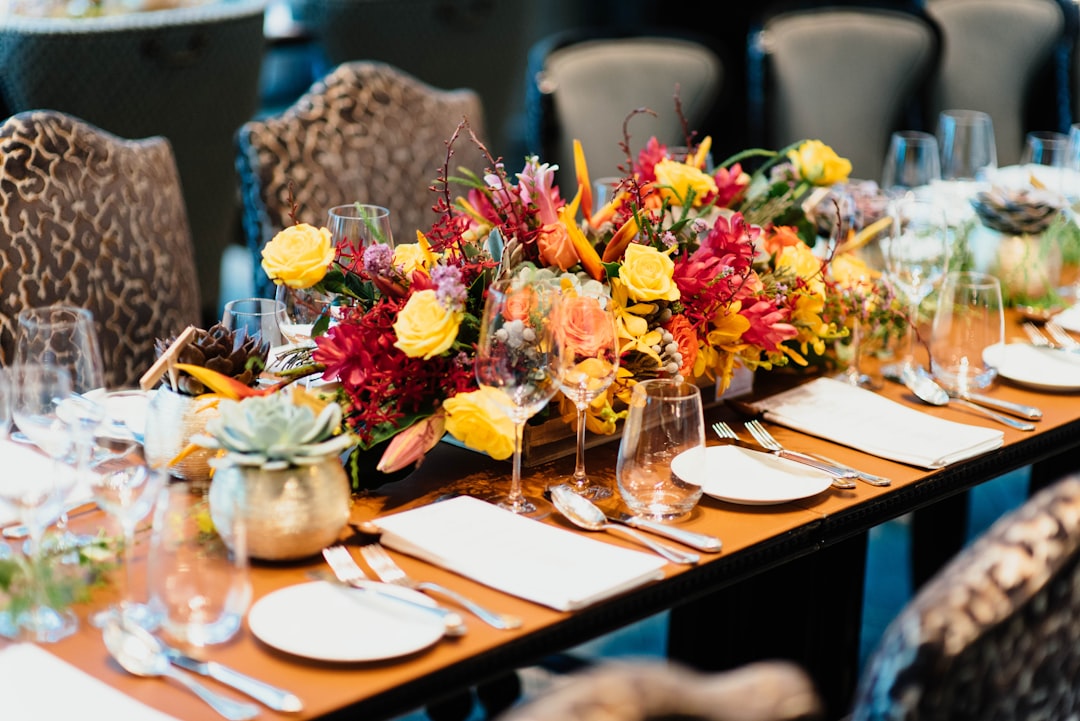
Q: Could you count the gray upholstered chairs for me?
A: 3